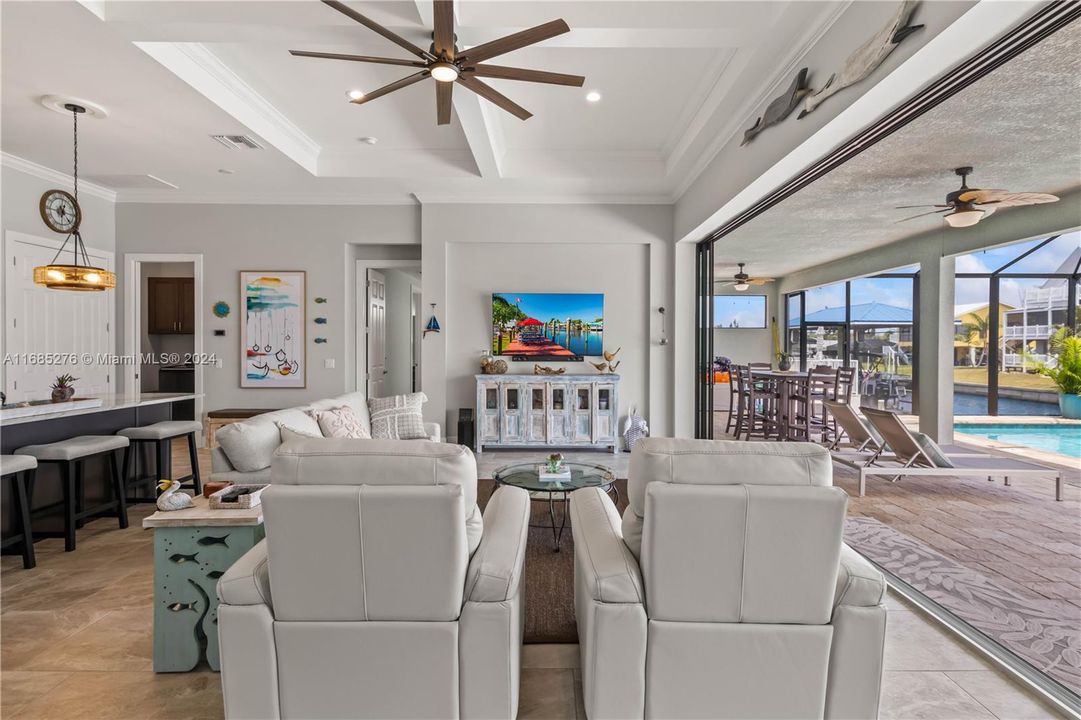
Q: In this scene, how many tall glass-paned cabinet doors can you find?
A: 6